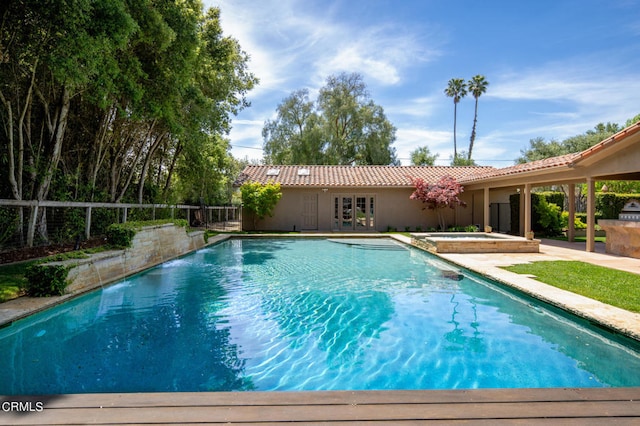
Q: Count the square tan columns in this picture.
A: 5